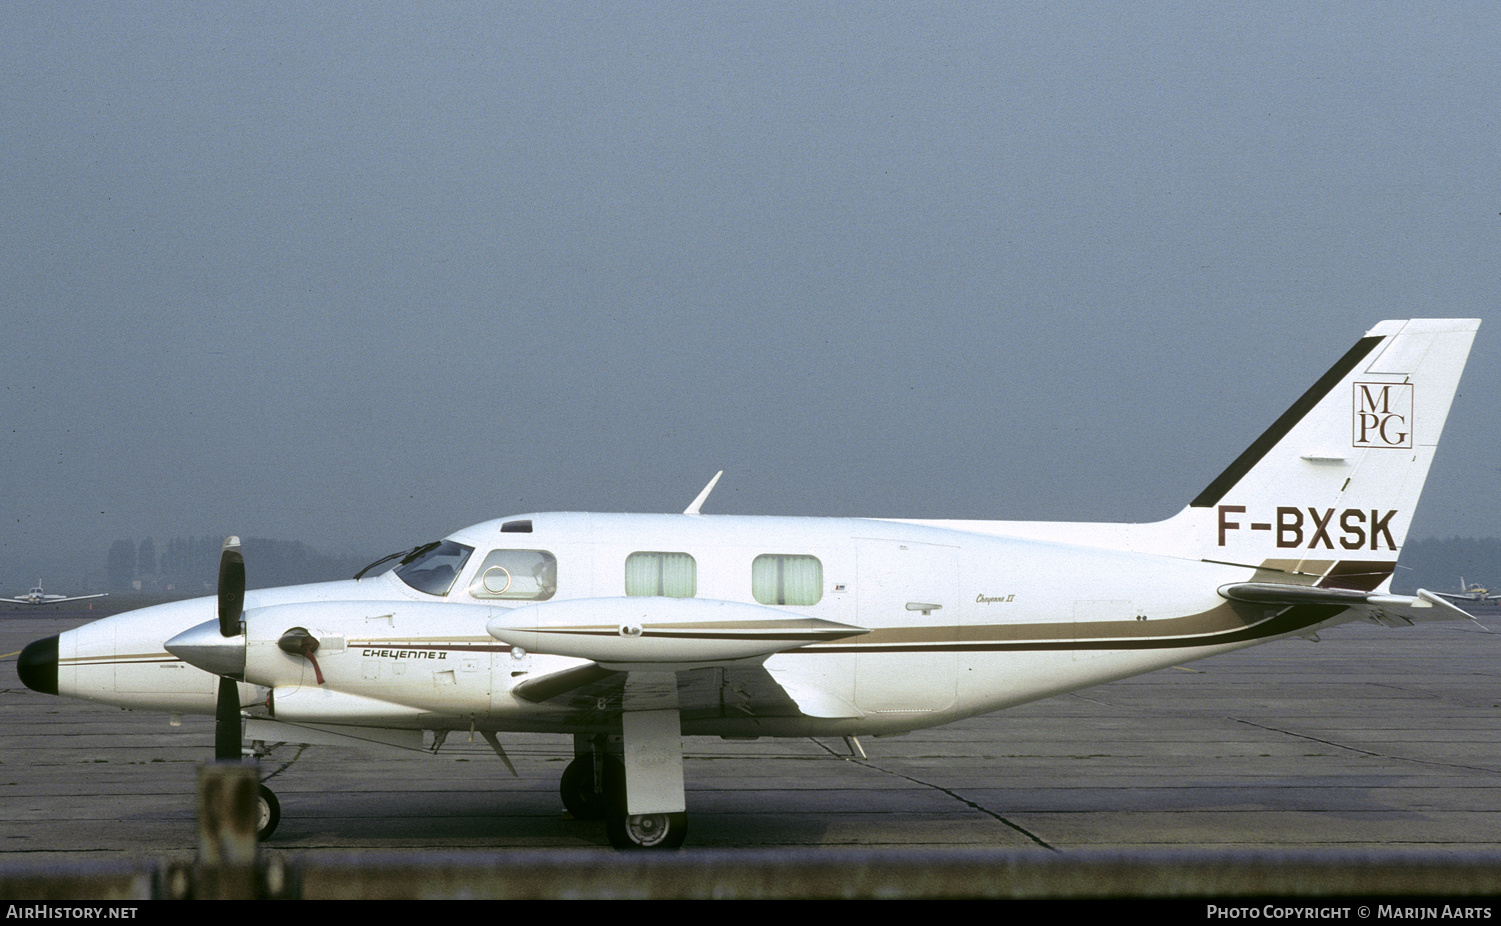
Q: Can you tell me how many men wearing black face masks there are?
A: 0